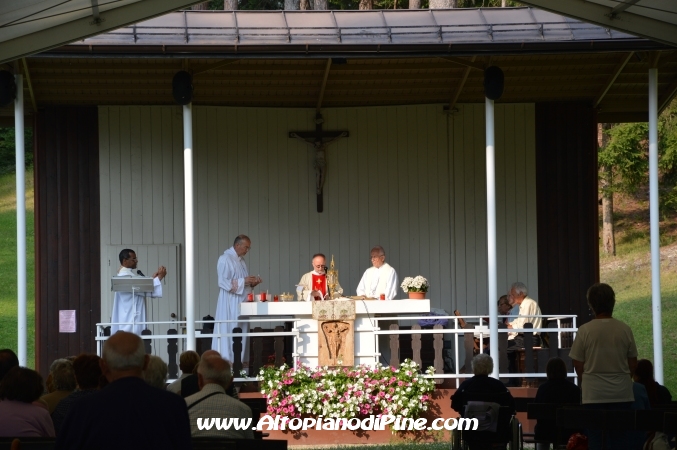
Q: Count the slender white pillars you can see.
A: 4